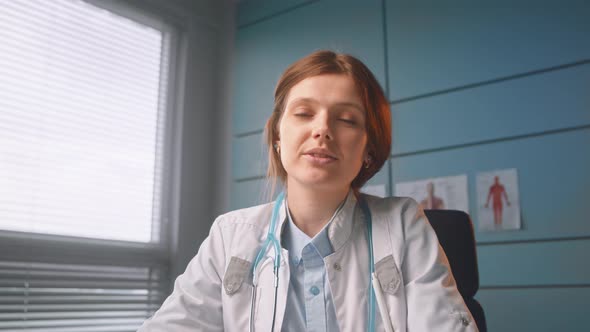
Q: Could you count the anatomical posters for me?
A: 2